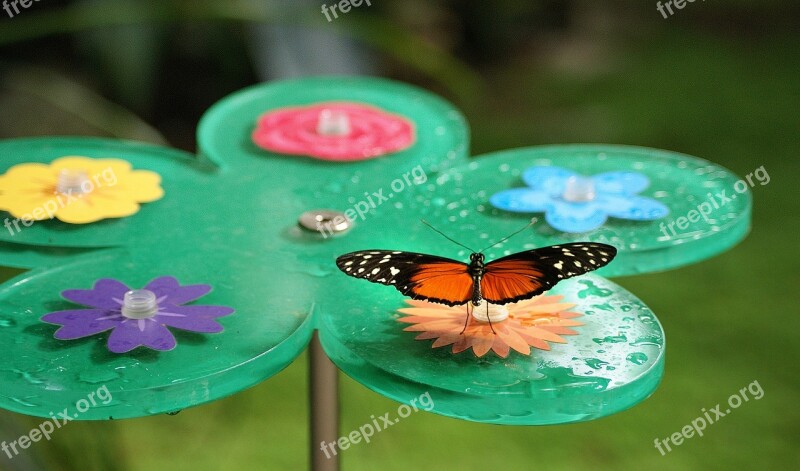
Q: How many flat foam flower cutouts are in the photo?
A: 5